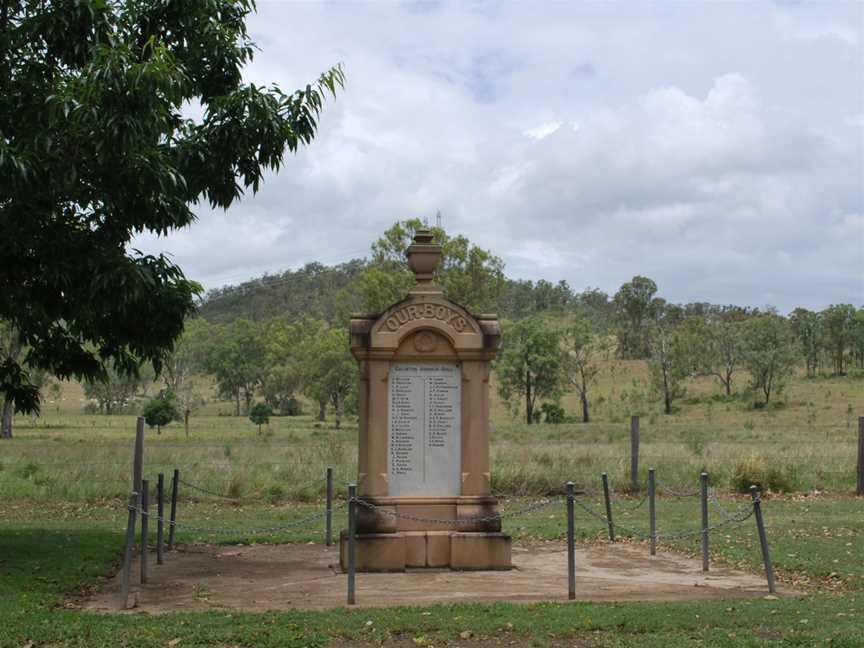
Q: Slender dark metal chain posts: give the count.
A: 11